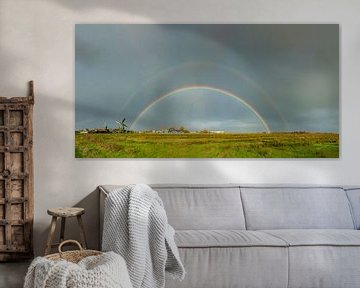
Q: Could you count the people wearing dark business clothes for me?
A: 0